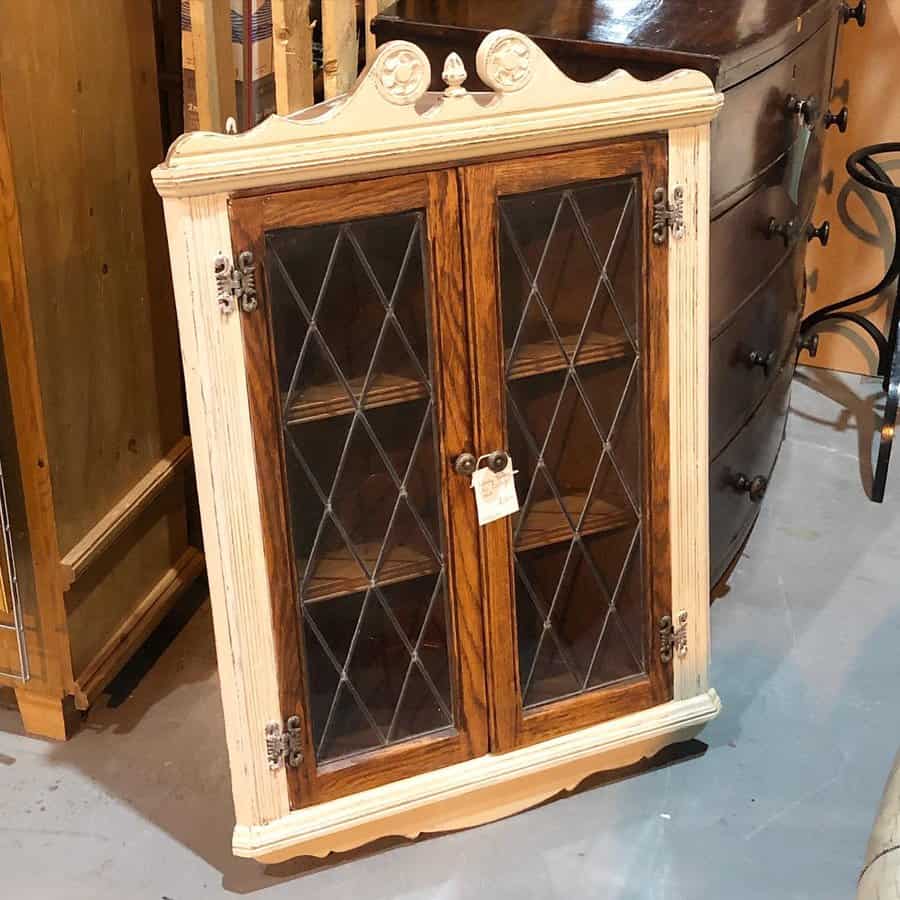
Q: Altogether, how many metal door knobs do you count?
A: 2